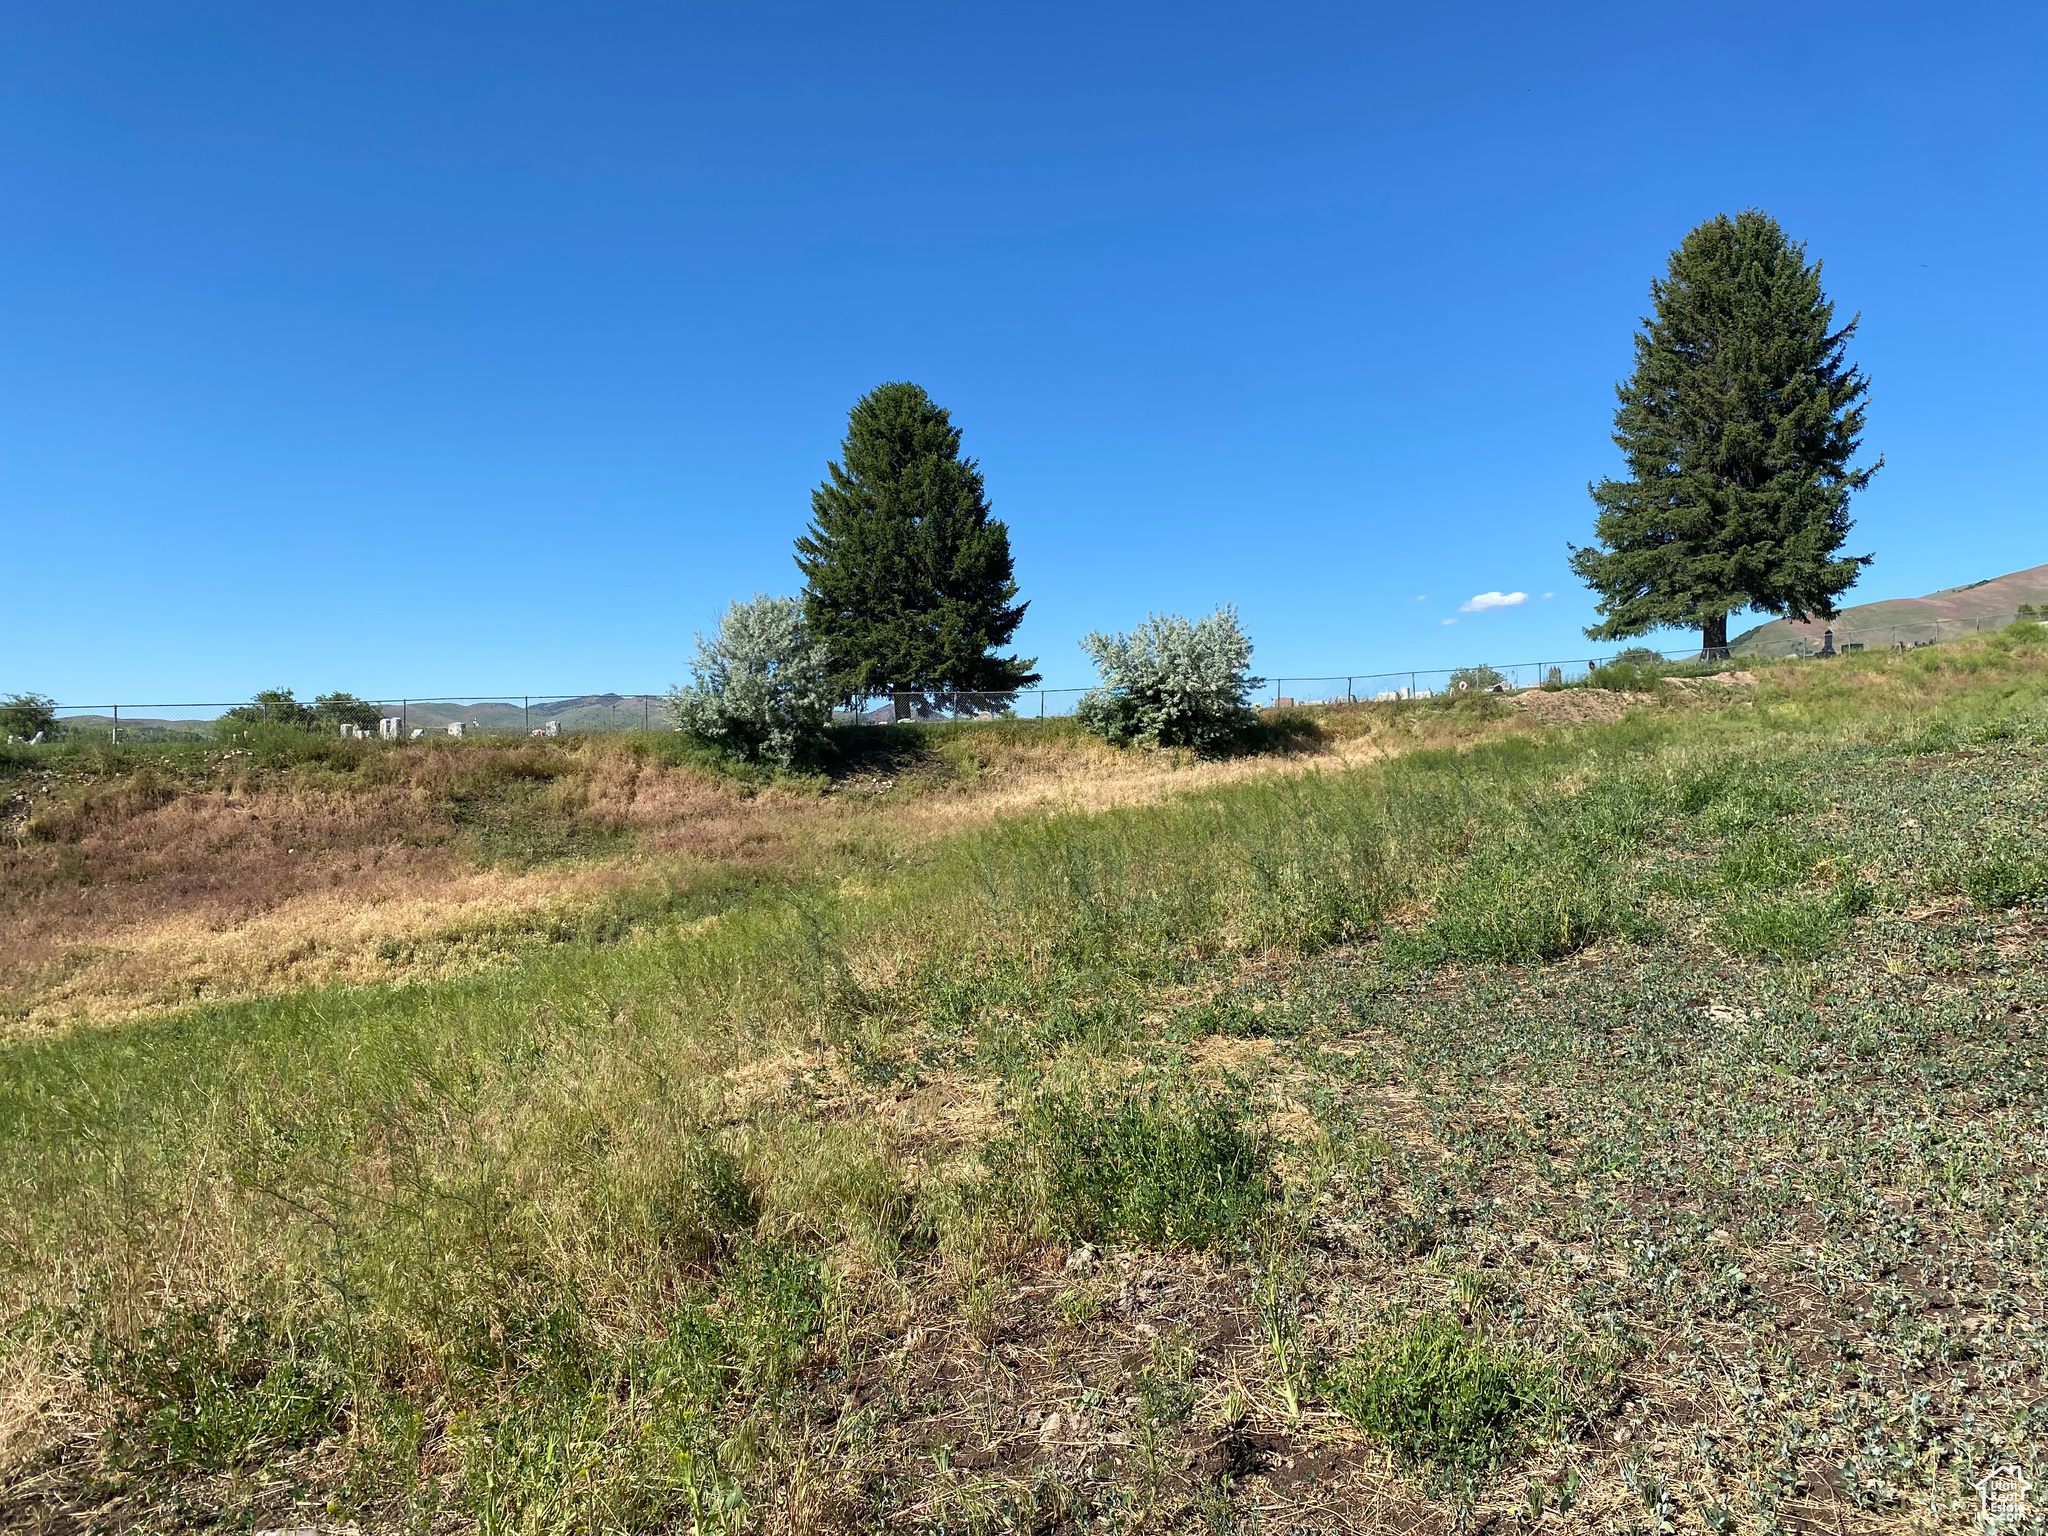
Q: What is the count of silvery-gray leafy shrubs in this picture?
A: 2